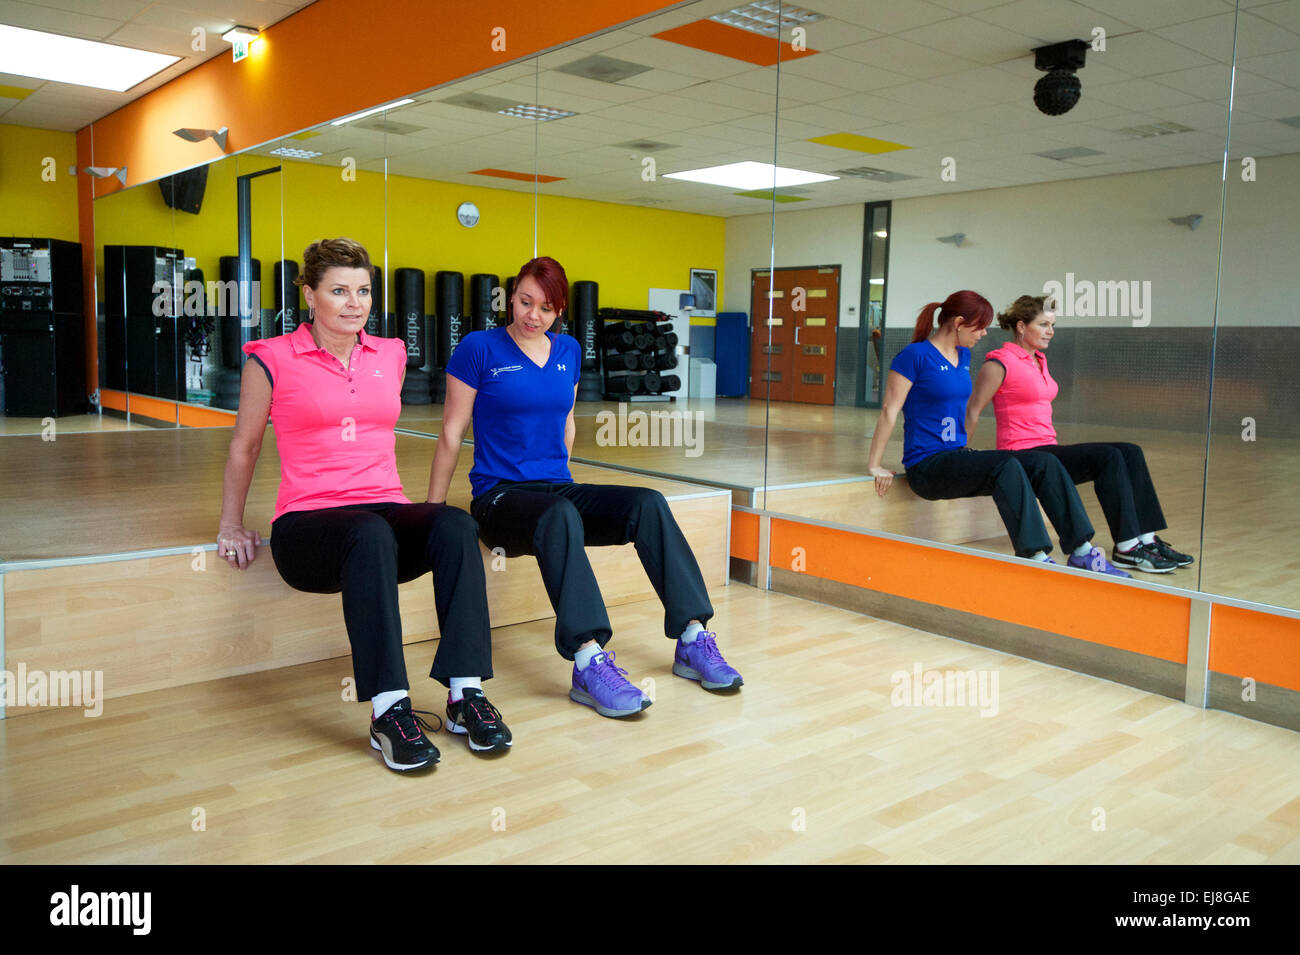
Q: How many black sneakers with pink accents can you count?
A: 2